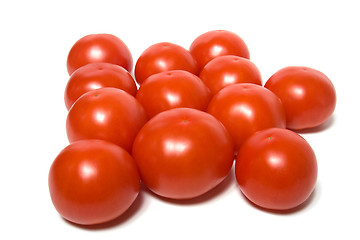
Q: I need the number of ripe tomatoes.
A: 12